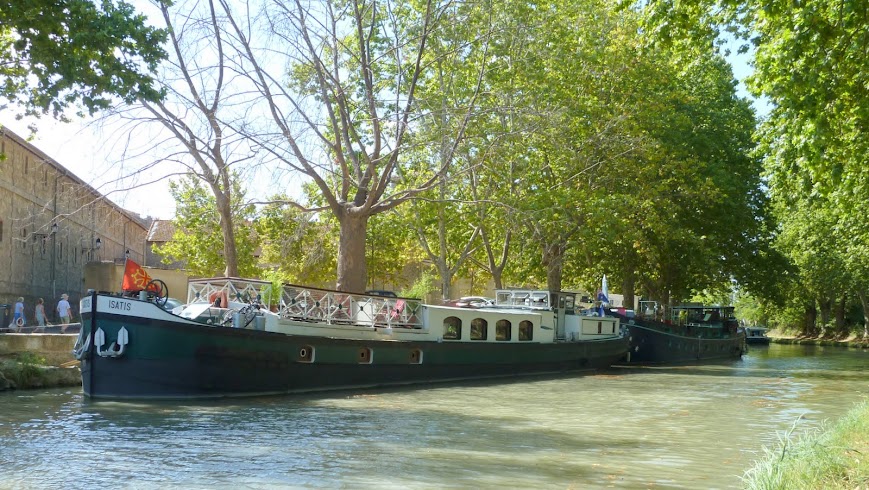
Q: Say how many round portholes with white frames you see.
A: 3